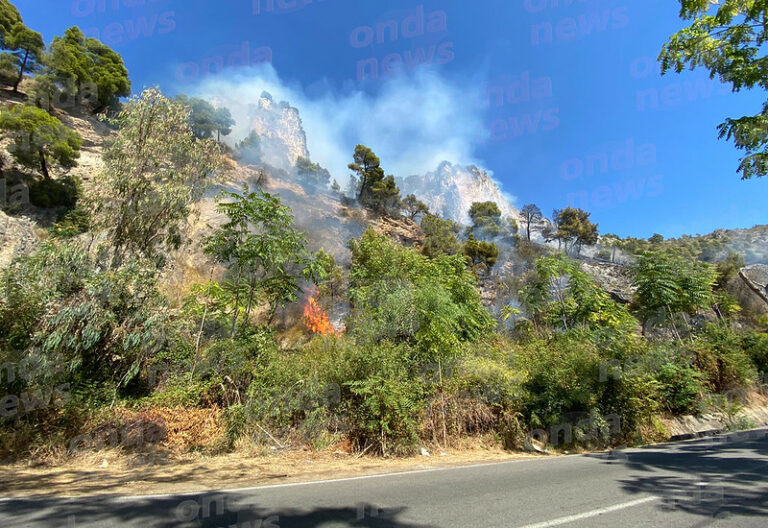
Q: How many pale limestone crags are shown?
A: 2